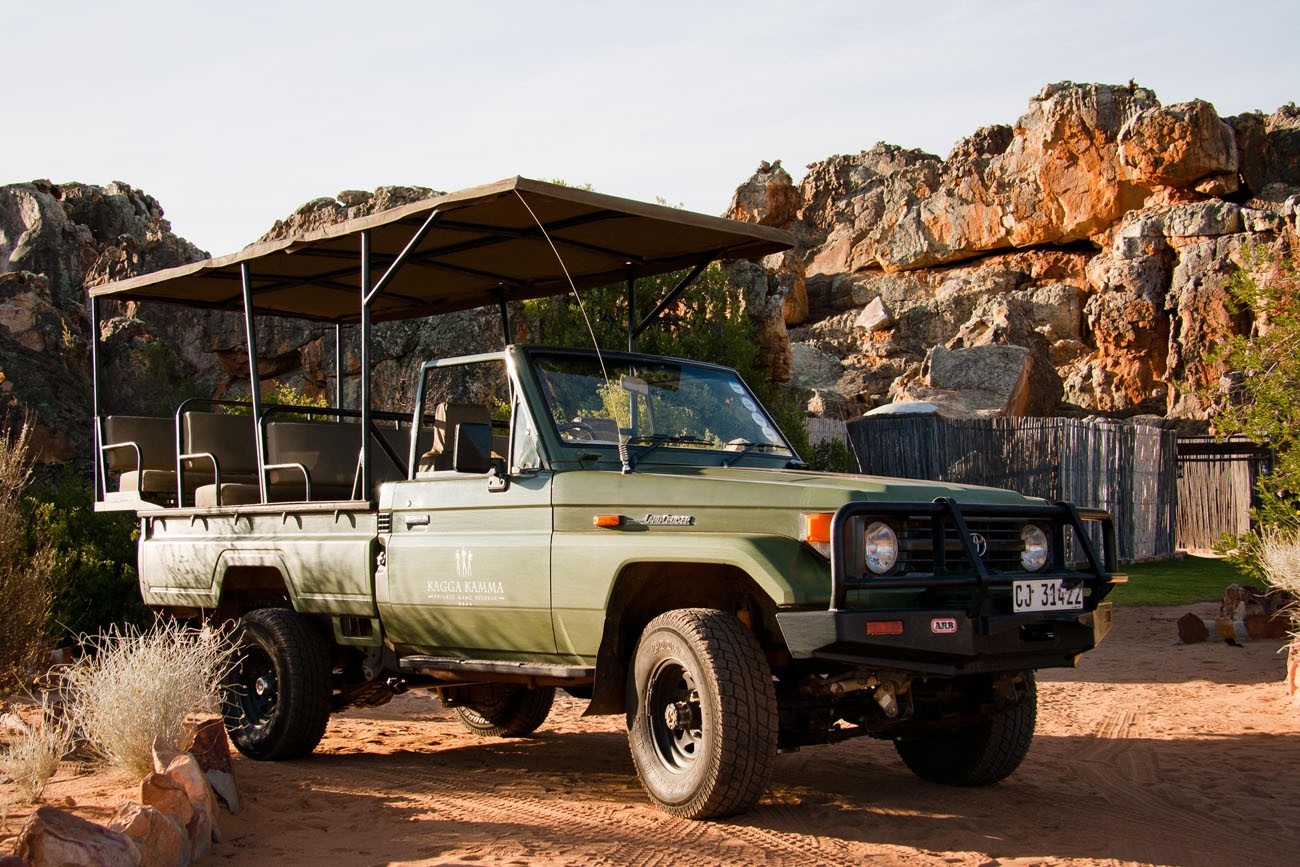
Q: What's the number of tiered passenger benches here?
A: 3